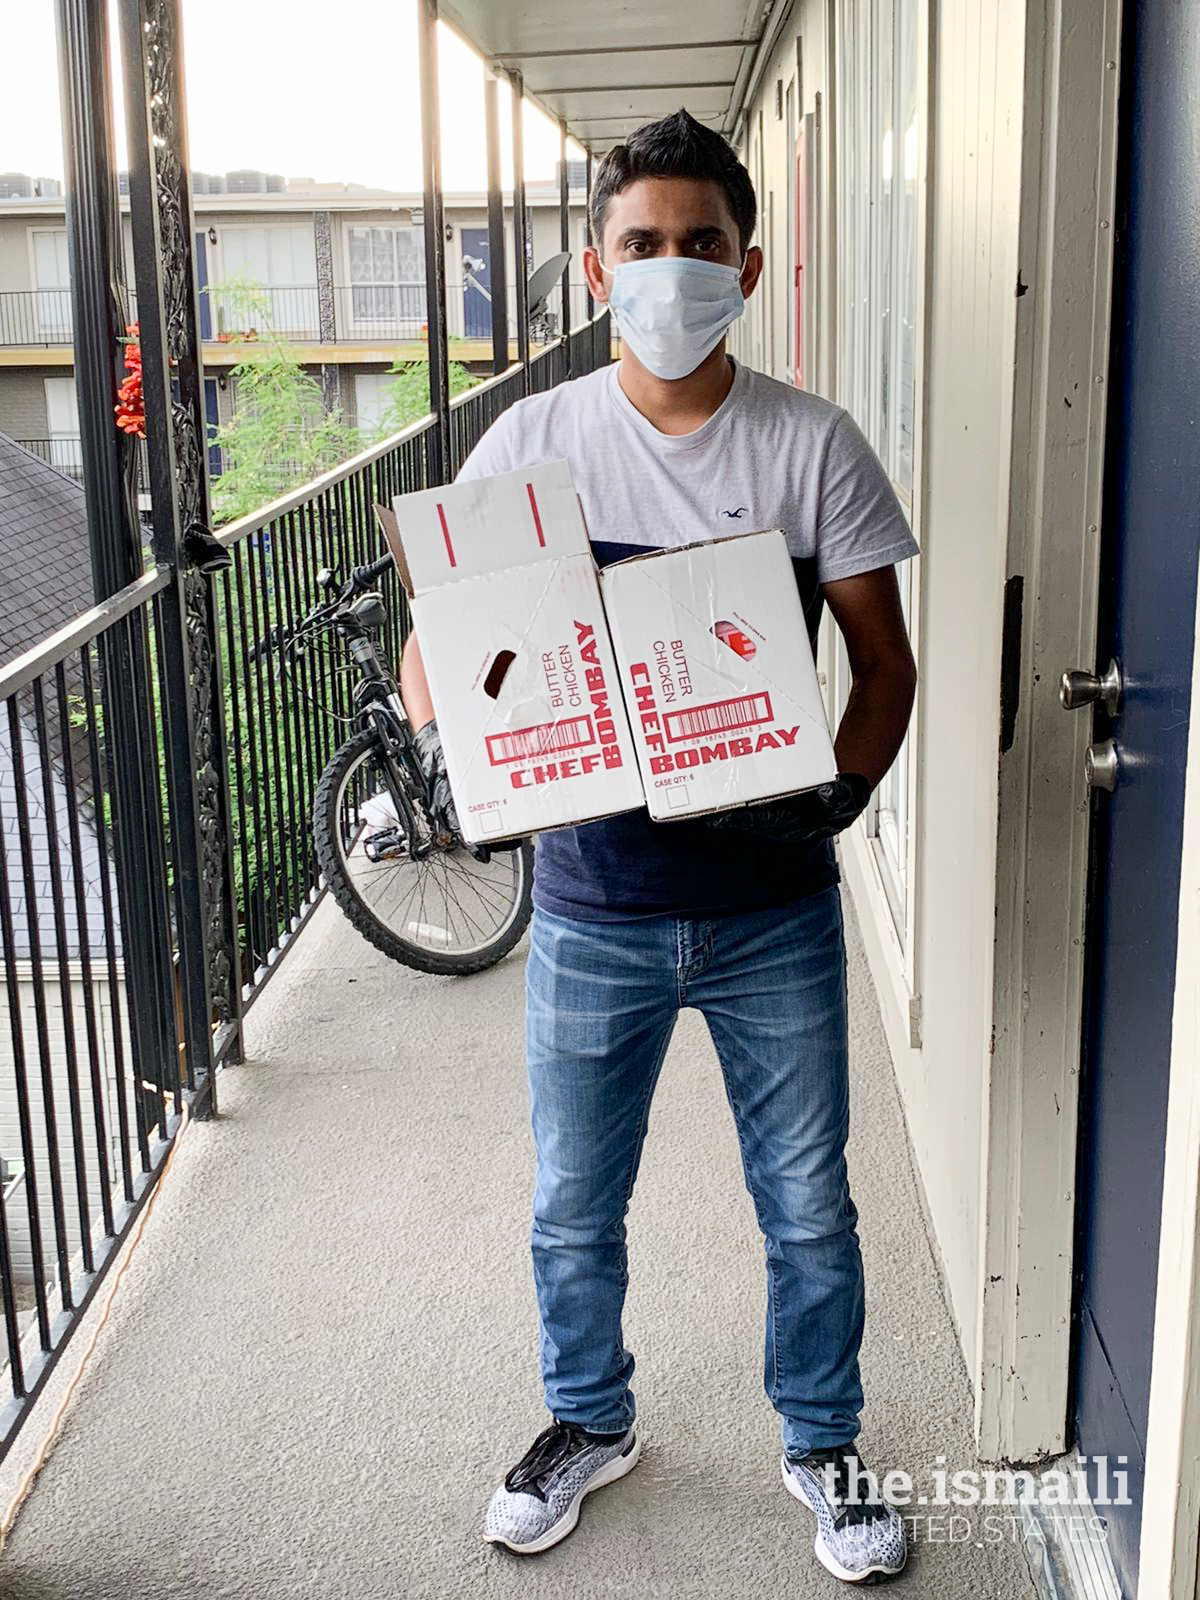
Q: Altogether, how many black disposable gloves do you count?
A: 2